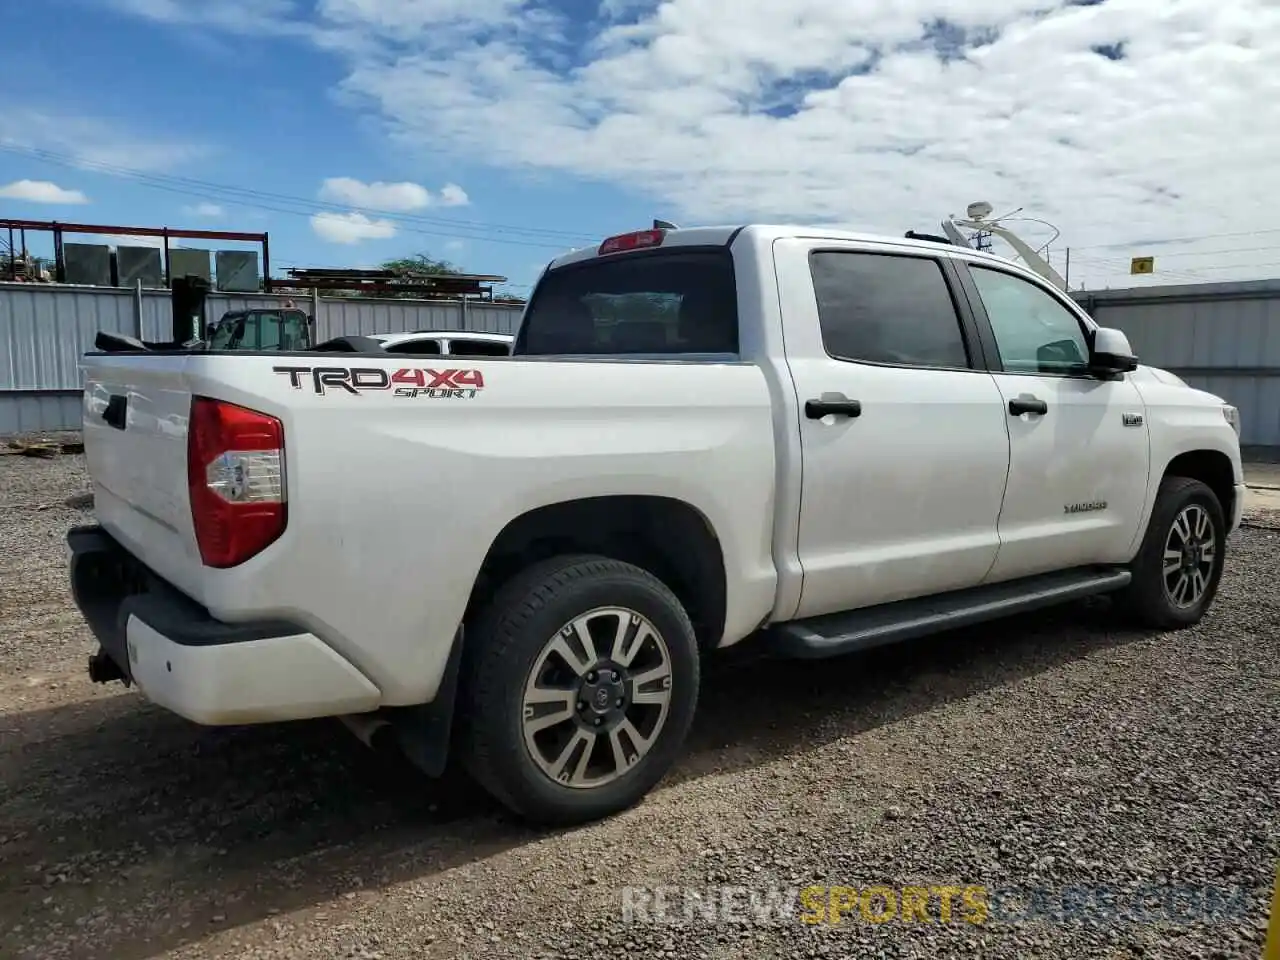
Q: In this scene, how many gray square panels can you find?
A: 4